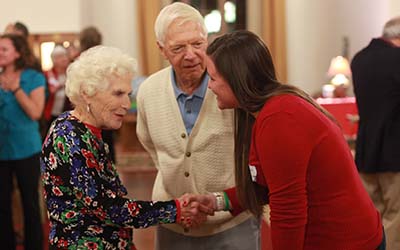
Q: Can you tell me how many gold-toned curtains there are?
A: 2